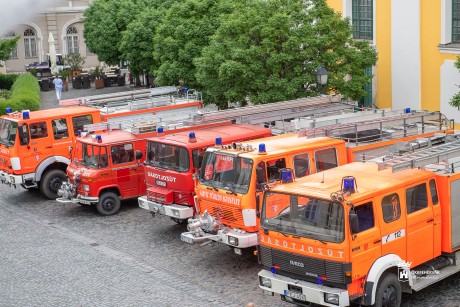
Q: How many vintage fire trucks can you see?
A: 5